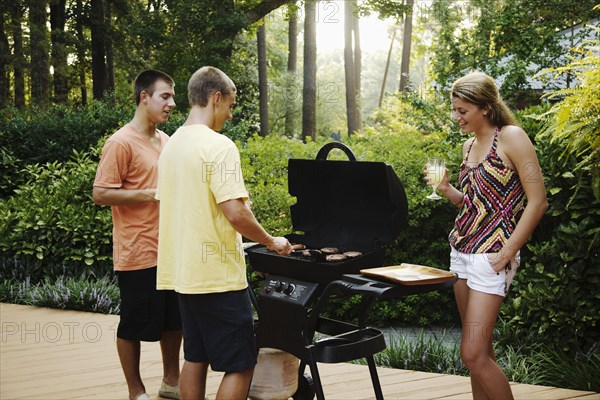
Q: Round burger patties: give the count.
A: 3